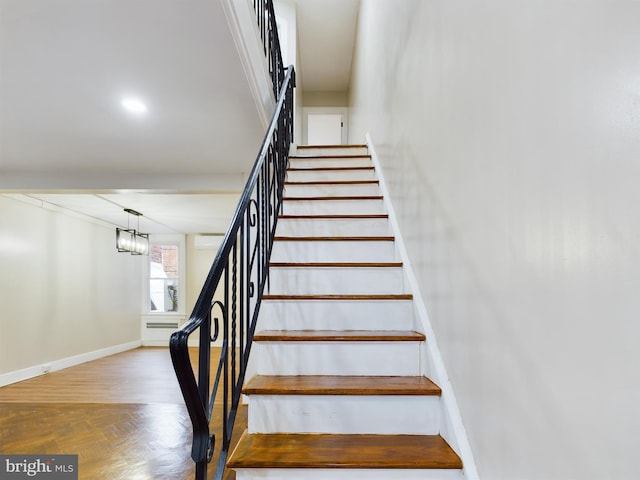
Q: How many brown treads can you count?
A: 12